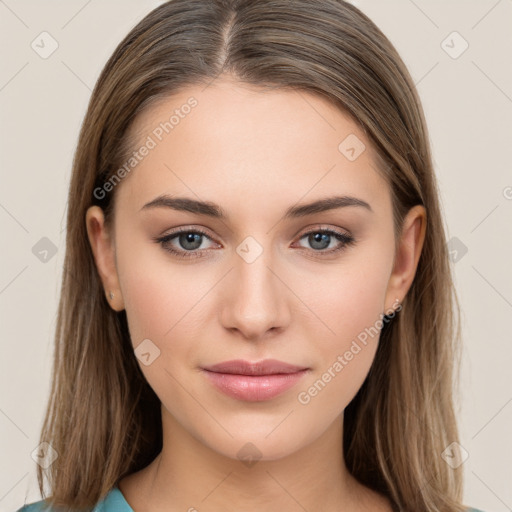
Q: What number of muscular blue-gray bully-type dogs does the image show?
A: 0